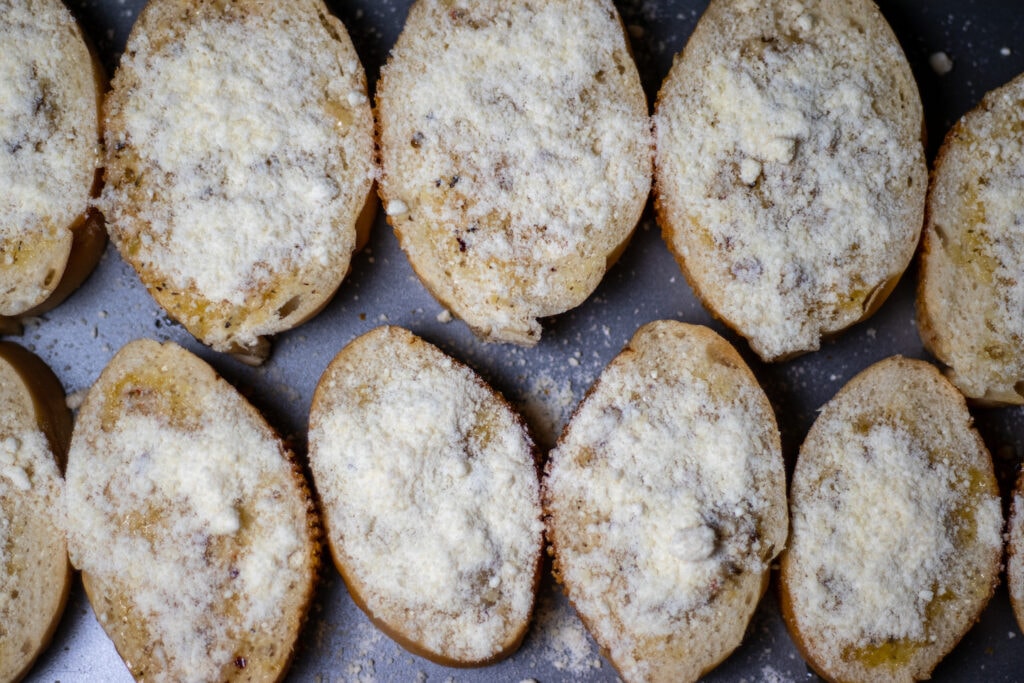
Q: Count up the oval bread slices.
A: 11